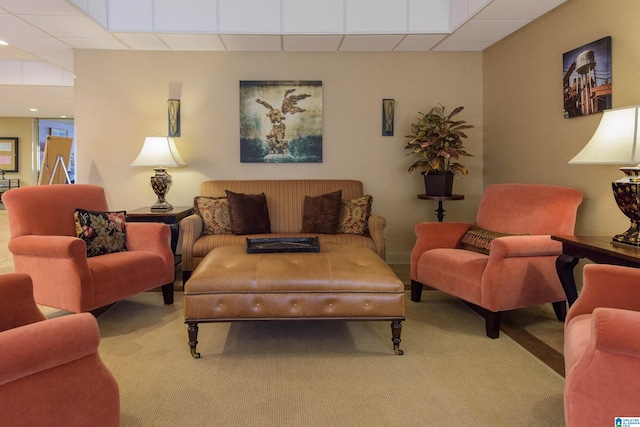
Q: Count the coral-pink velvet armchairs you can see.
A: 4